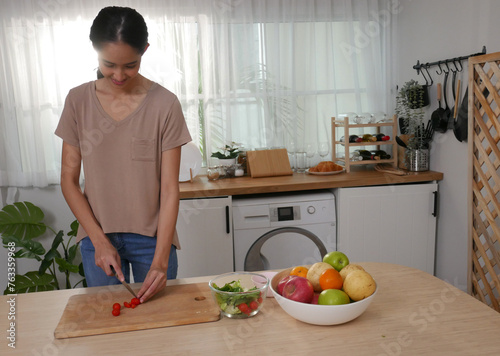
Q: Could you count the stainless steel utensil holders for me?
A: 1